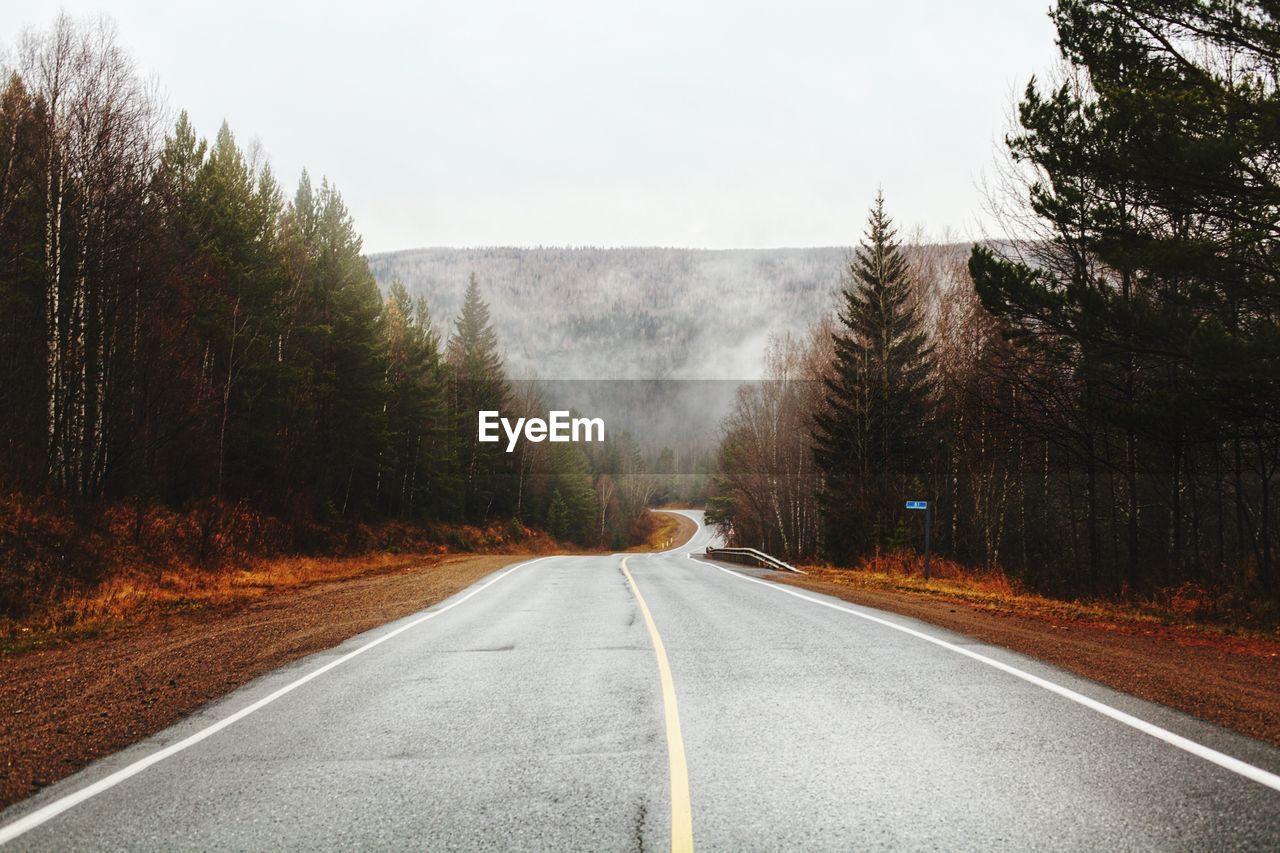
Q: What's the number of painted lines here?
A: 3